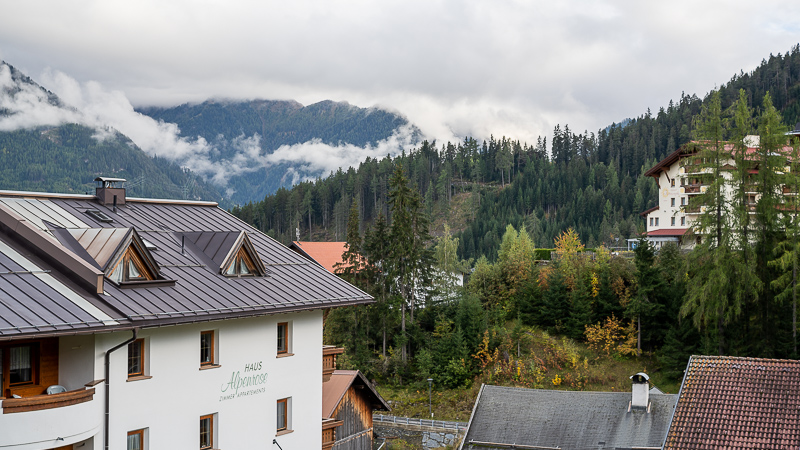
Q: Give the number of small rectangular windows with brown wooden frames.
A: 6